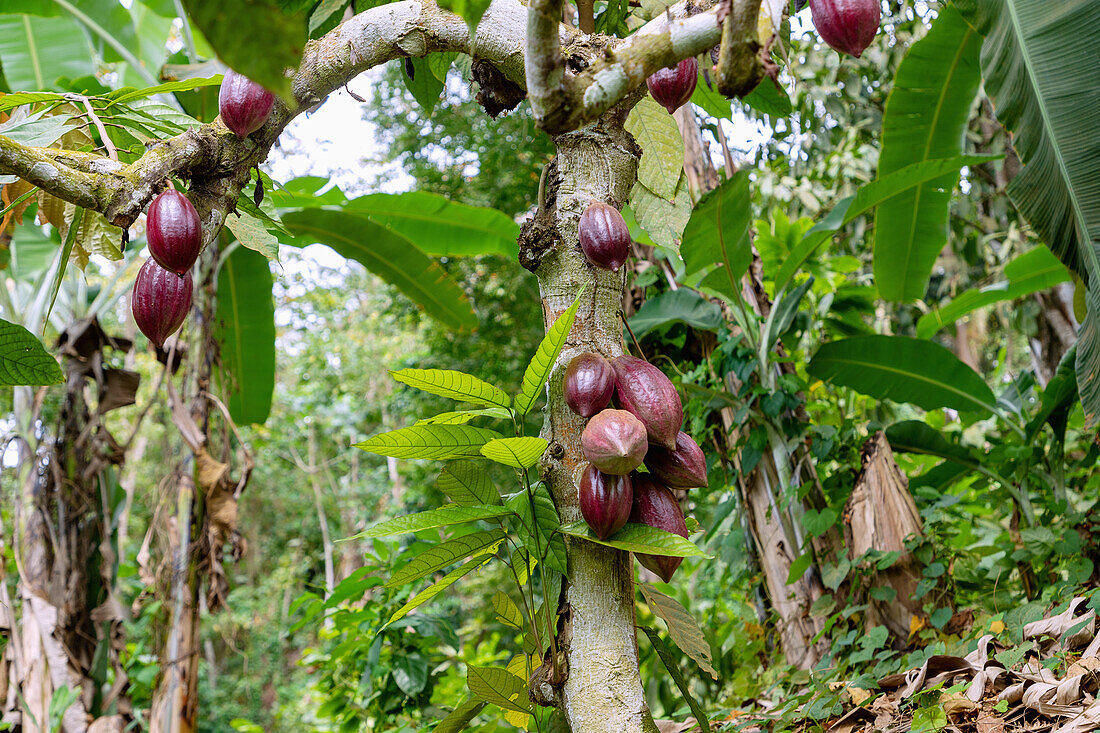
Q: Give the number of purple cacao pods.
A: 12